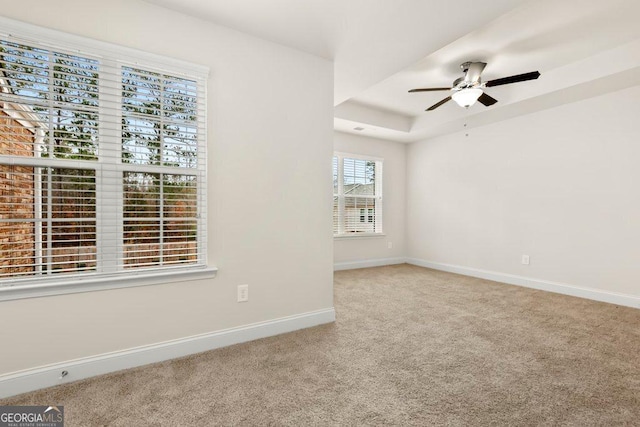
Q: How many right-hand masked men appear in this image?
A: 0